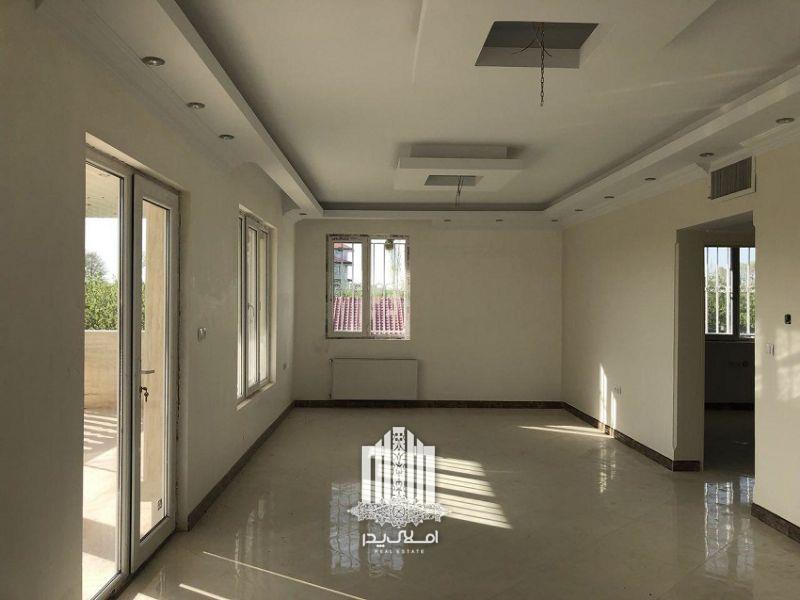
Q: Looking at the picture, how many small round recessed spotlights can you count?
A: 12